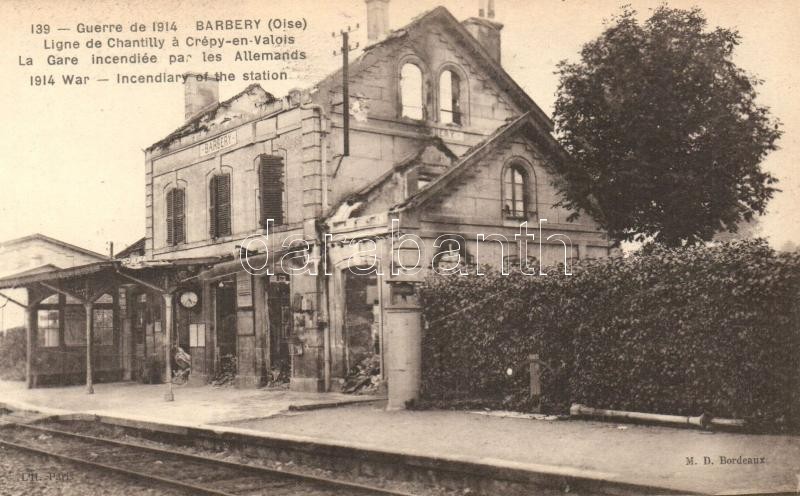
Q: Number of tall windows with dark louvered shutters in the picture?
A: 3